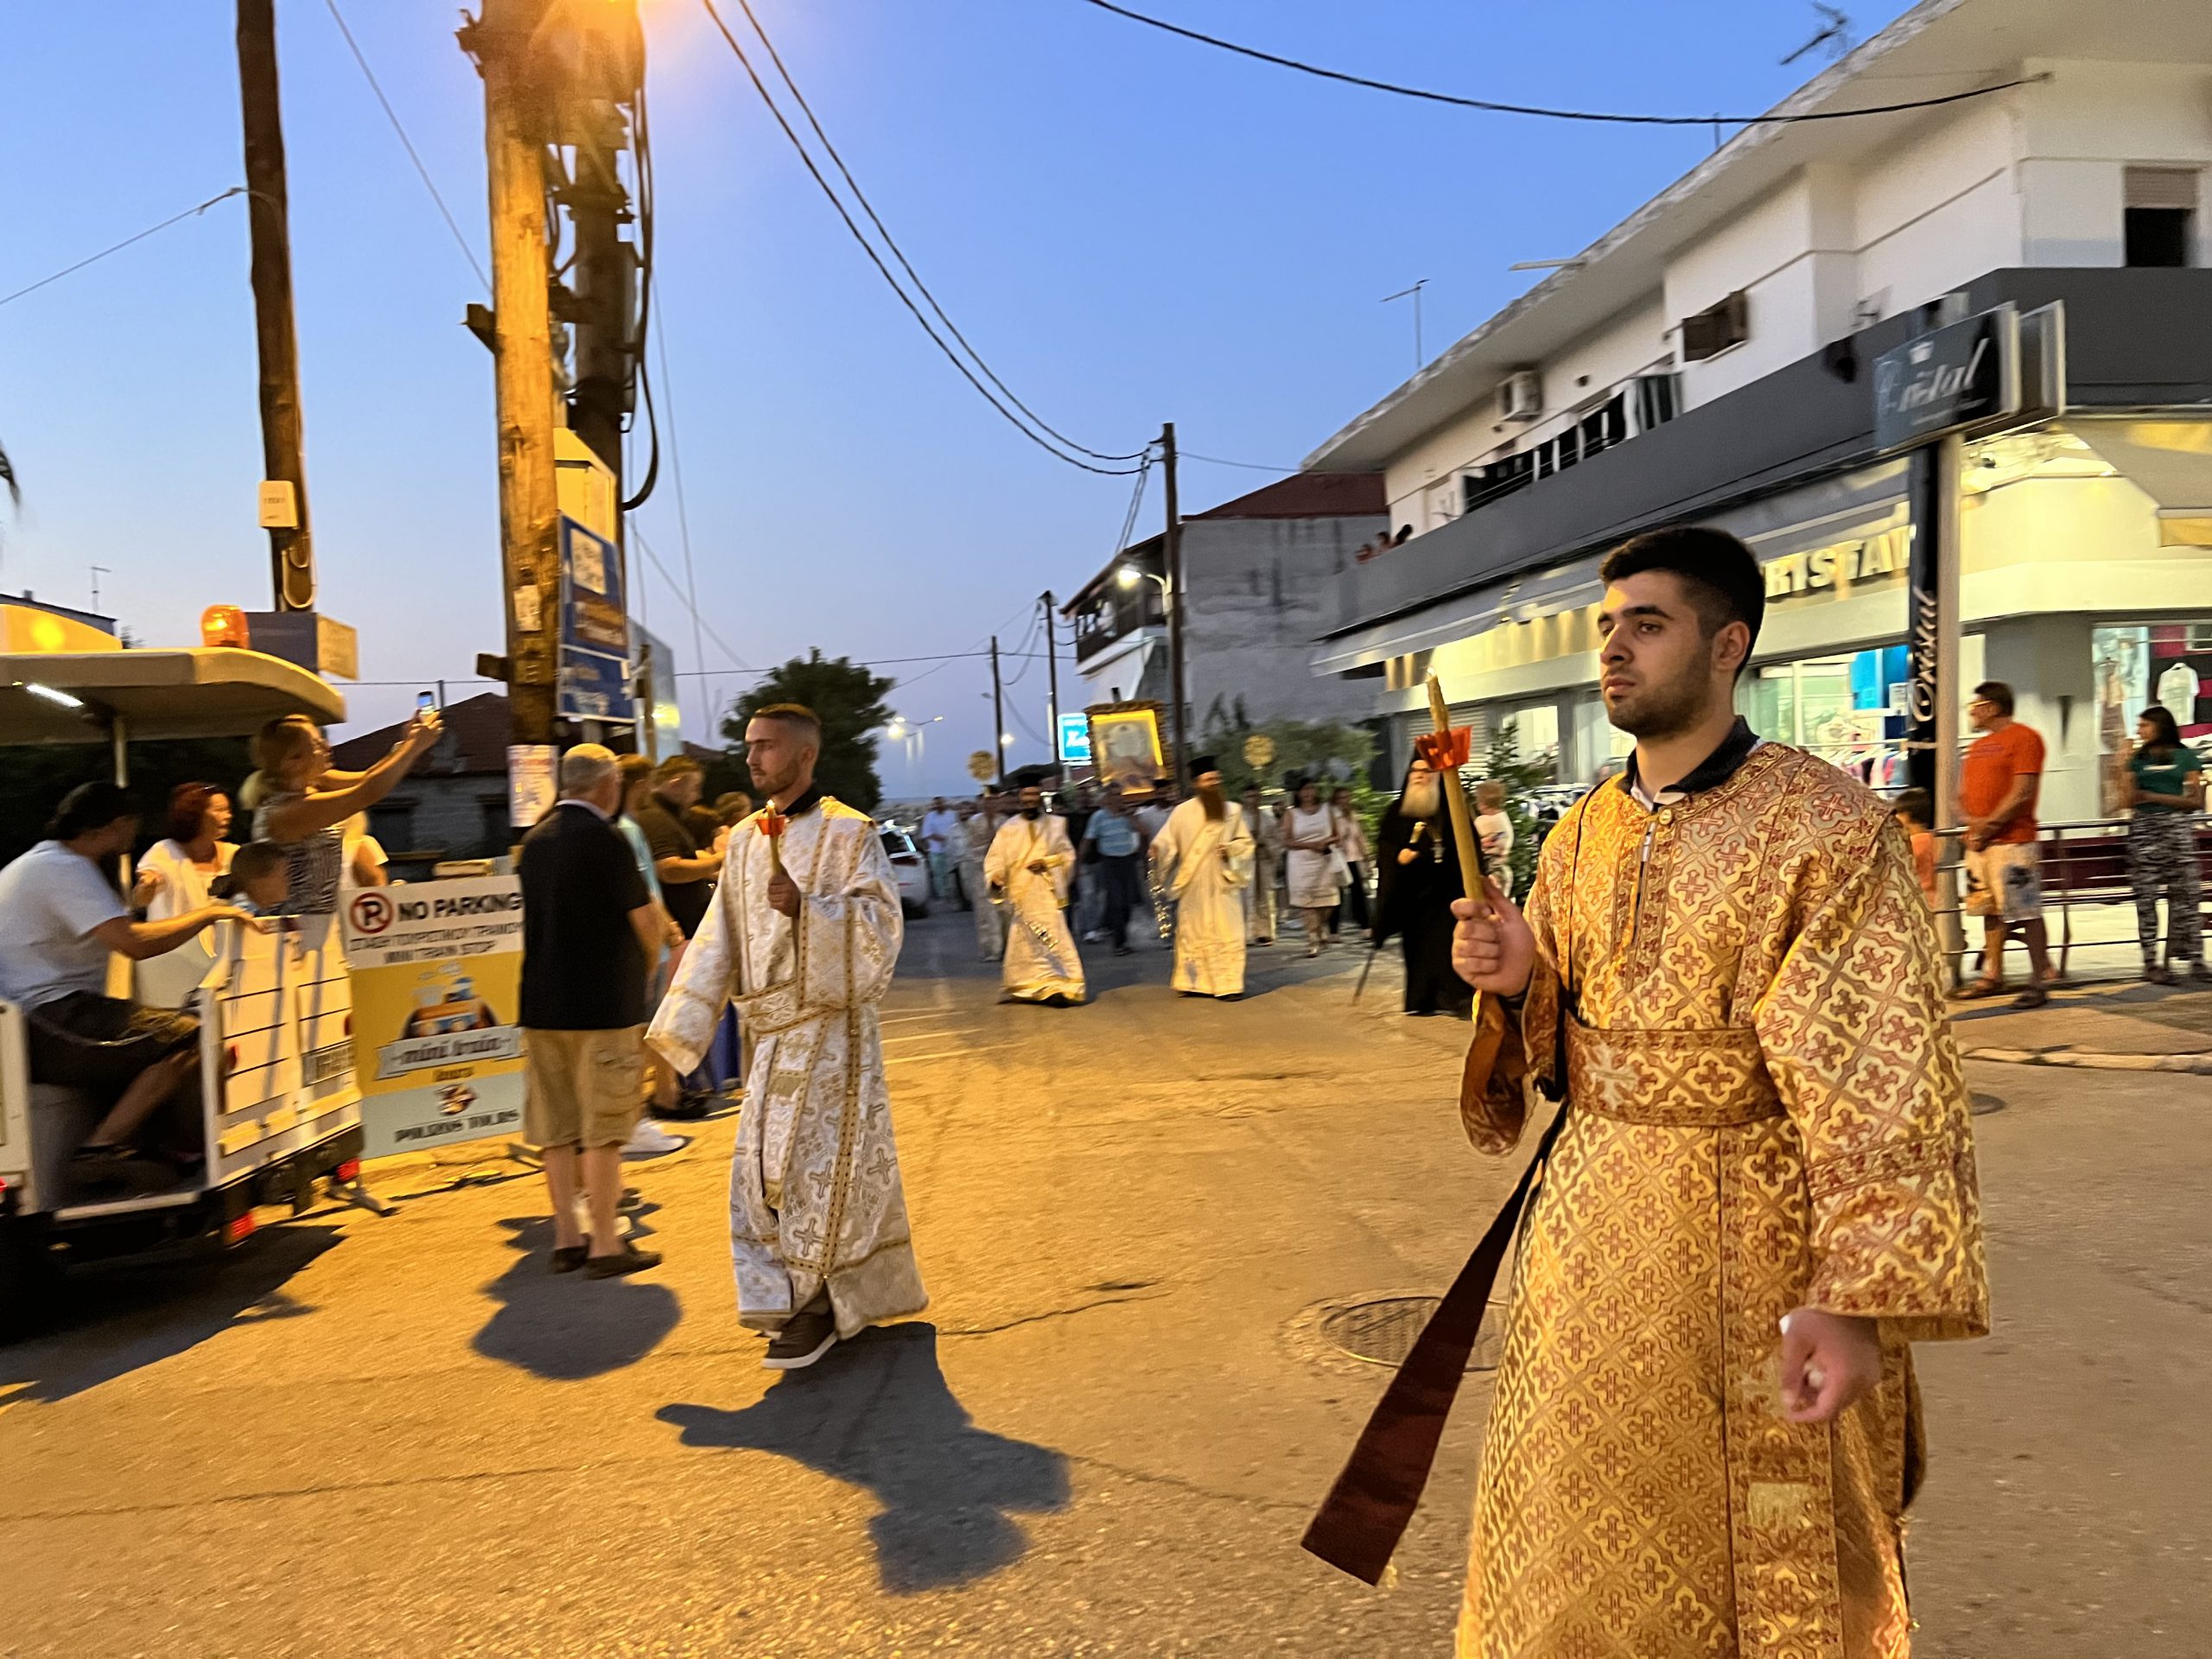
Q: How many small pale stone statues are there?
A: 0